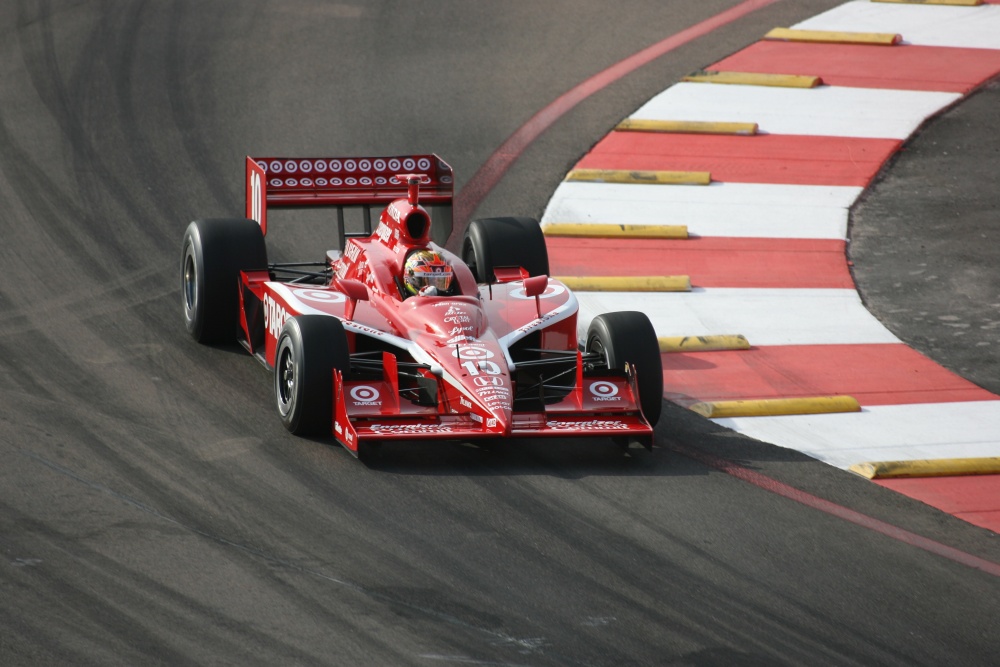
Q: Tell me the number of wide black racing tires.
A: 4